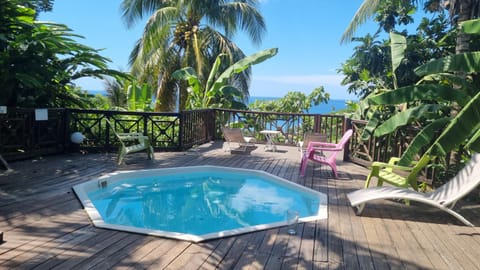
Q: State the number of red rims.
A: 0